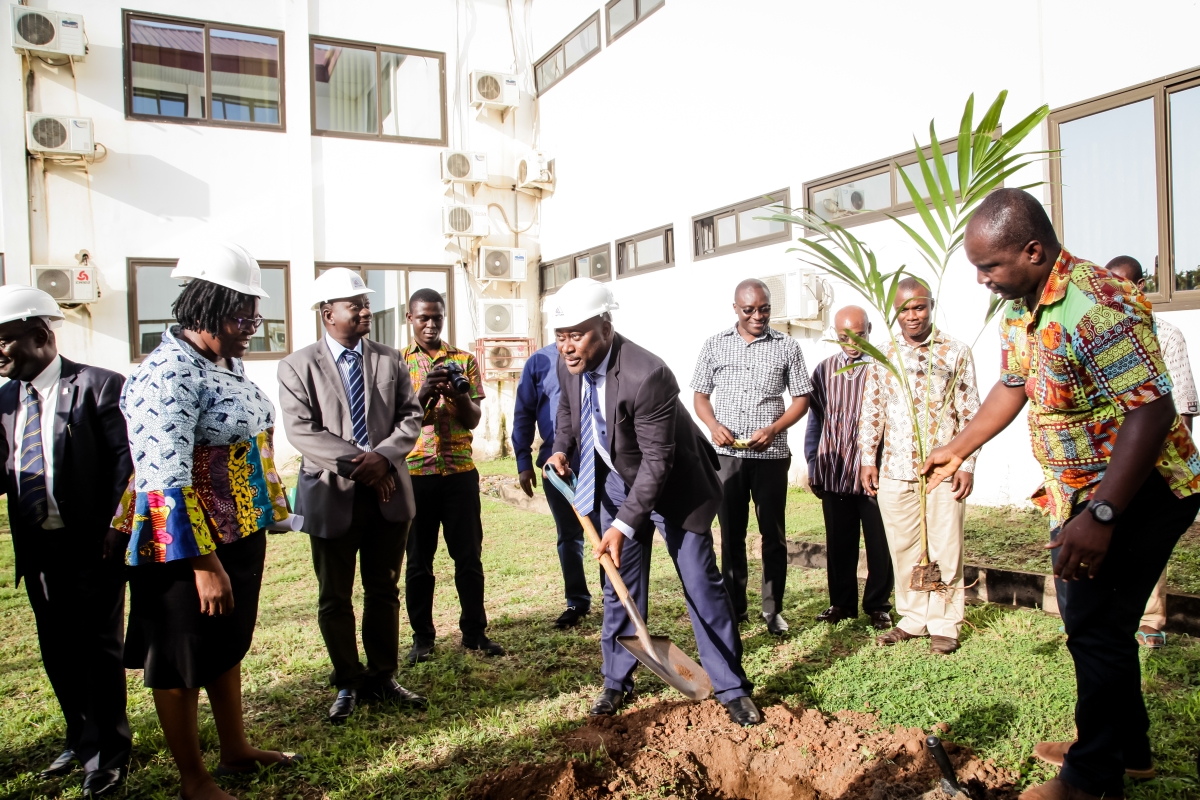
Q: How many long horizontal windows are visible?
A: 6